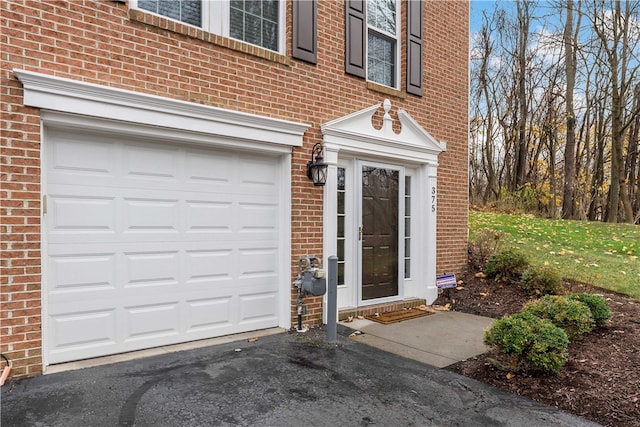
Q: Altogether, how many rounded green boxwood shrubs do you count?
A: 5